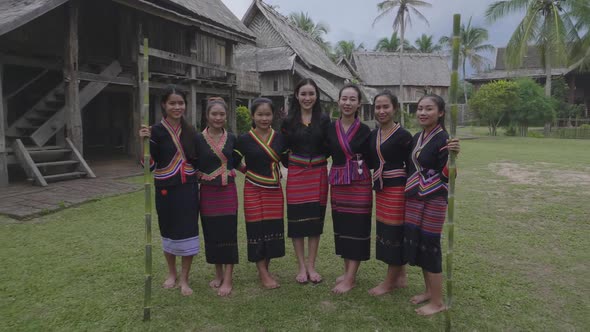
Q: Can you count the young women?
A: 7